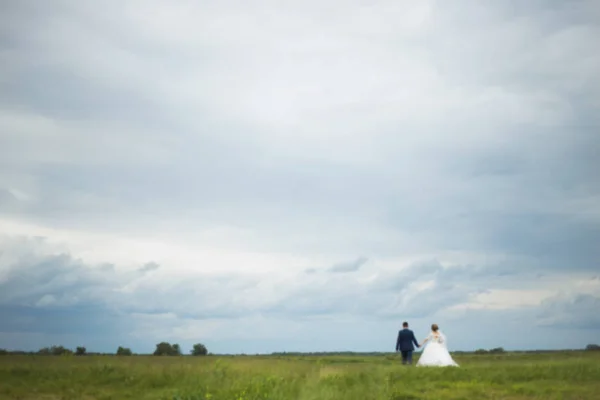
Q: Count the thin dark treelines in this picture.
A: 1